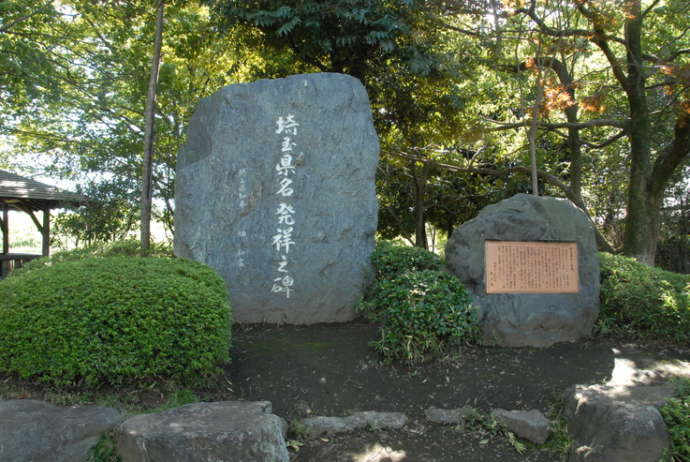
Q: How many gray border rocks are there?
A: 6